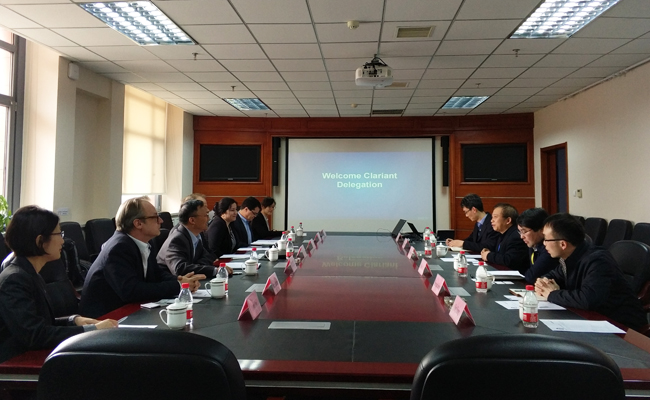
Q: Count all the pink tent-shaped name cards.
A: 13